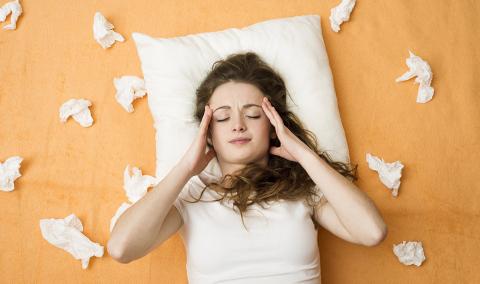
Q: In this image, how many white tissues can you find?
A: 12